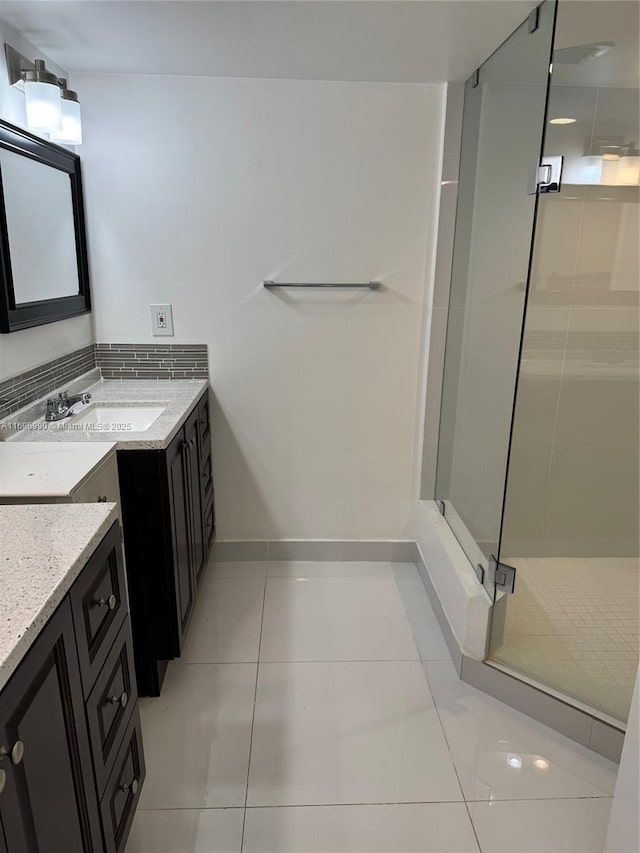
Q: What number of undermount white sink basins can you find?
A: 1